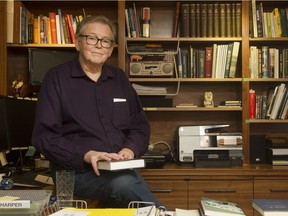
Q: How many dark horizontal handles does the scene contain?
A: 3